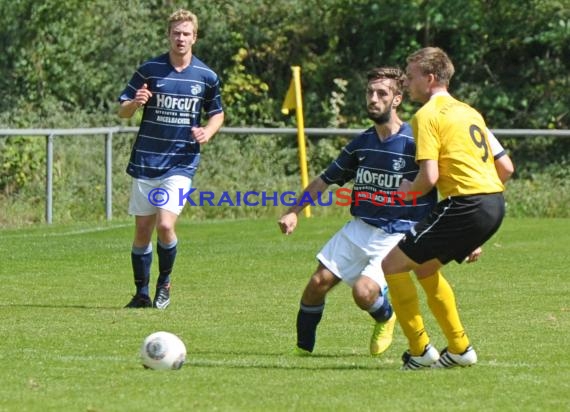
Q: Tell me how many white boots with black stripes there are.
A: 2